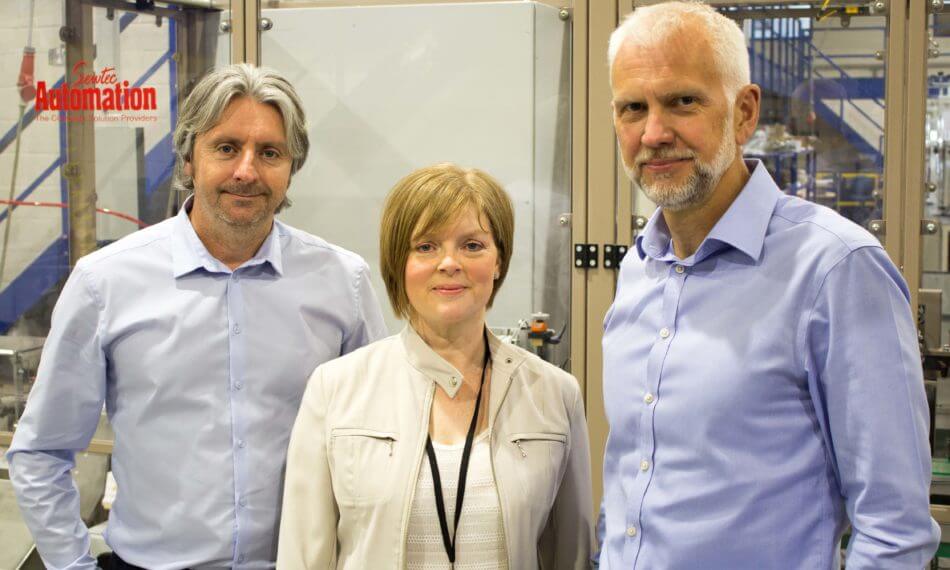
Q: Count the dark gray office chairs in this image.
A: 0